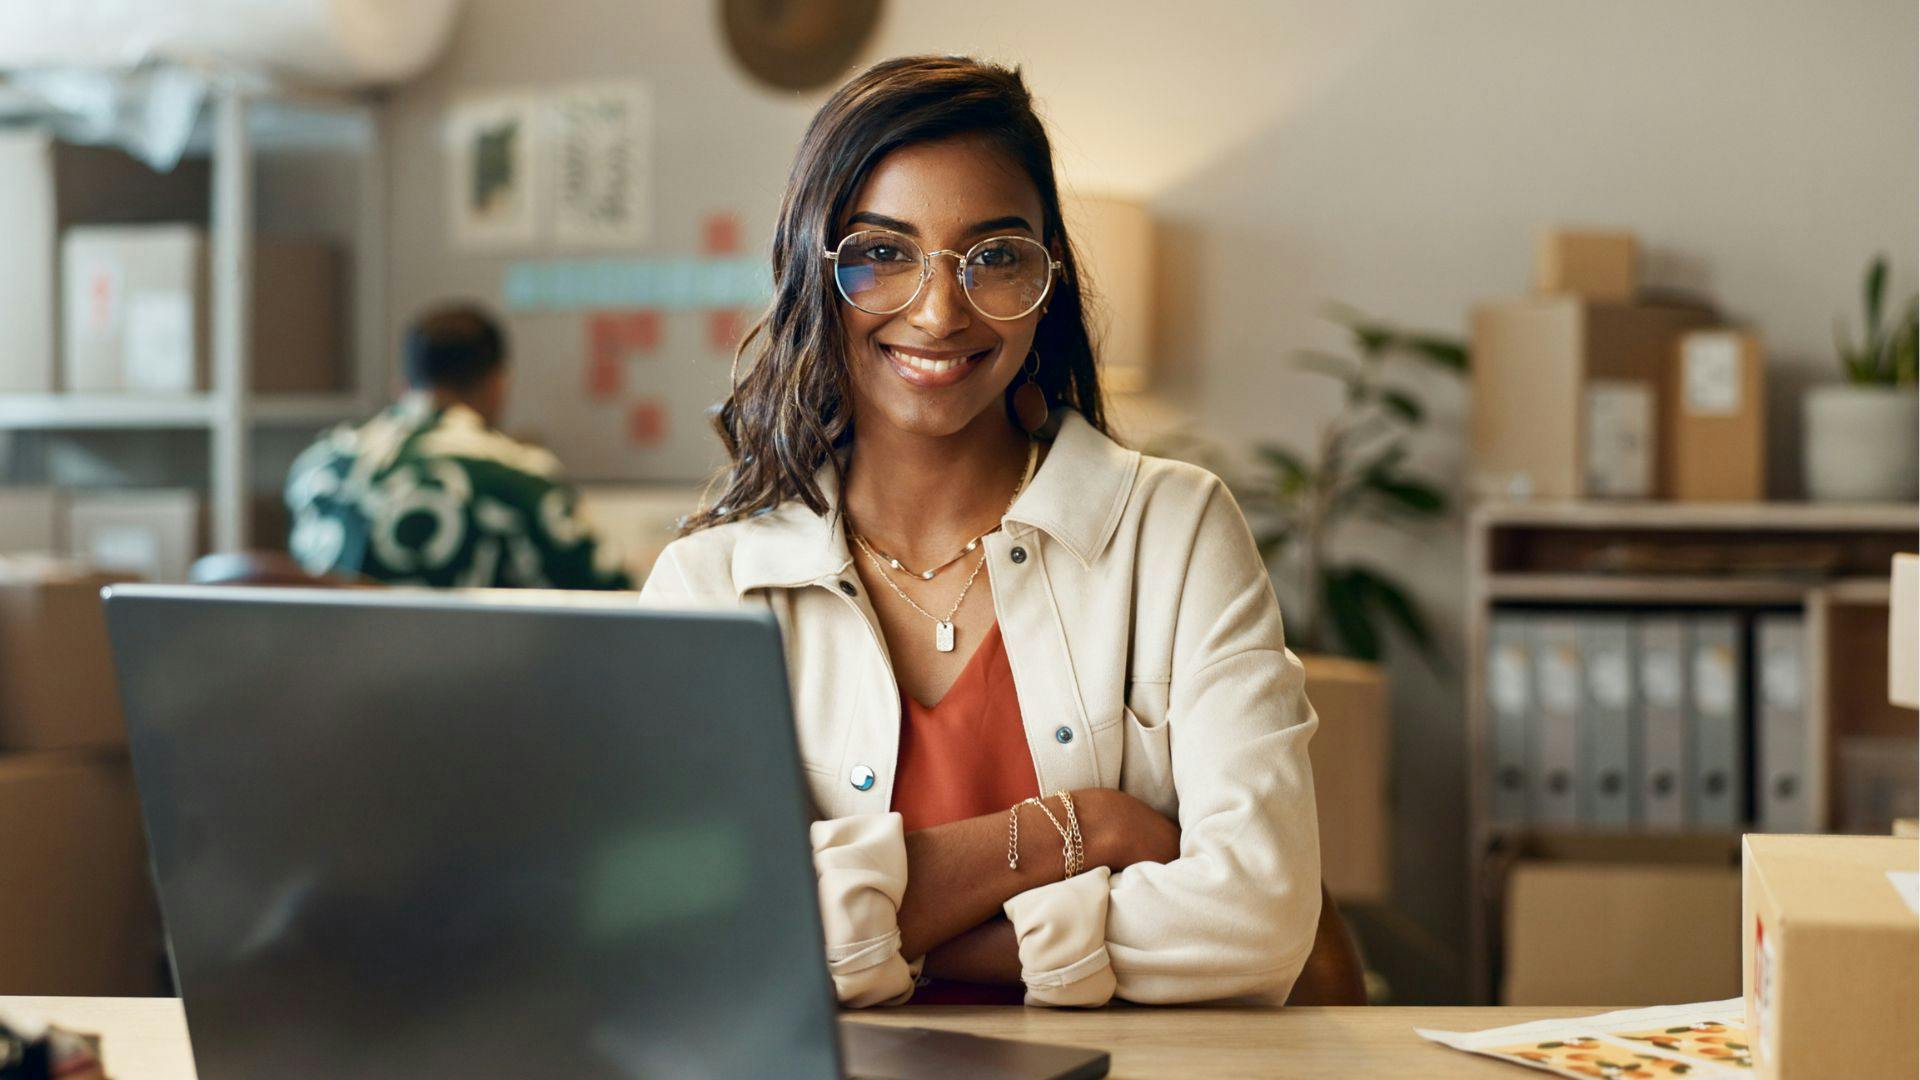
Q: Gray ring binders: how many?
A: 6